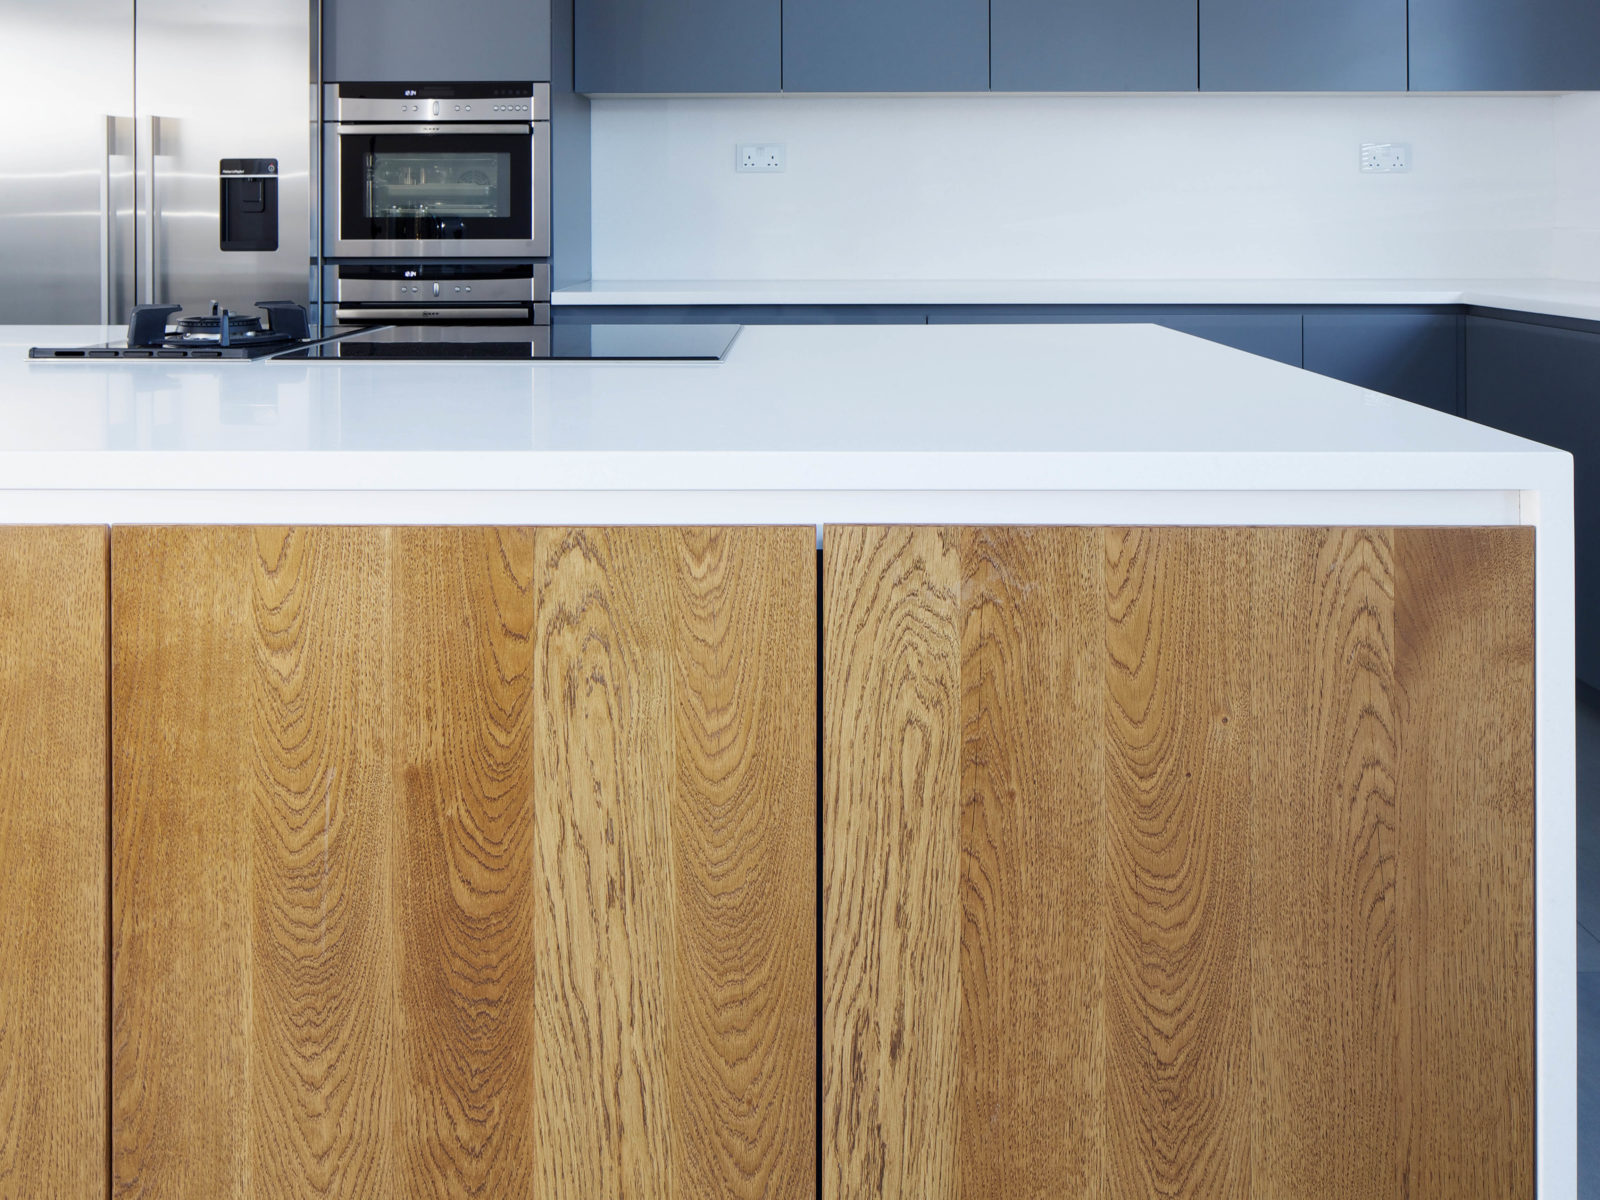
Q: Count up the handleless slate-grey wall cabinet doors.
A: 5